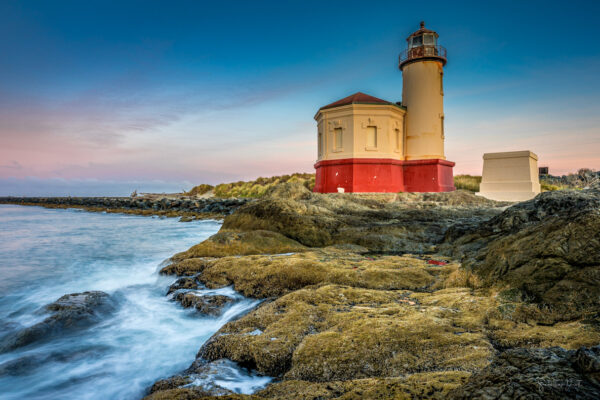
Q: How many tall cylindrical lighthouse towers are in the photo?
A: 1